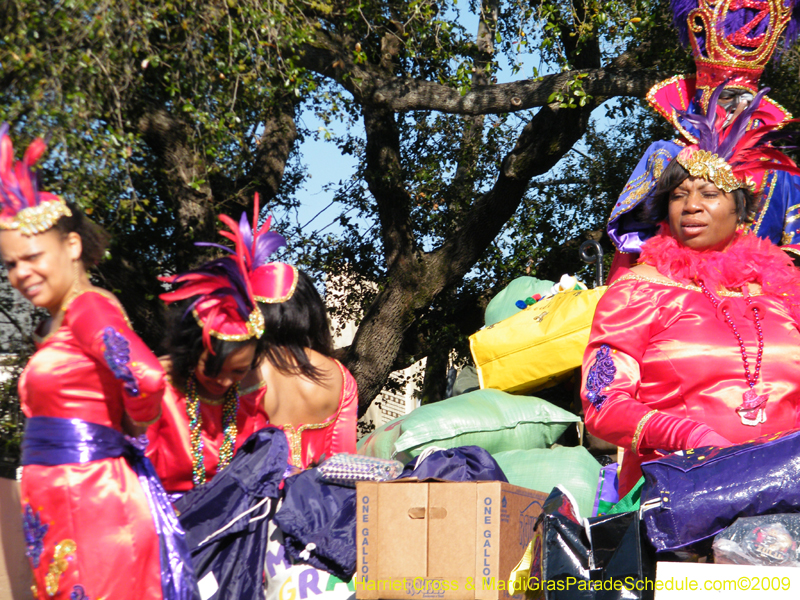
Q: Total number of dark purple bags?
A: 4